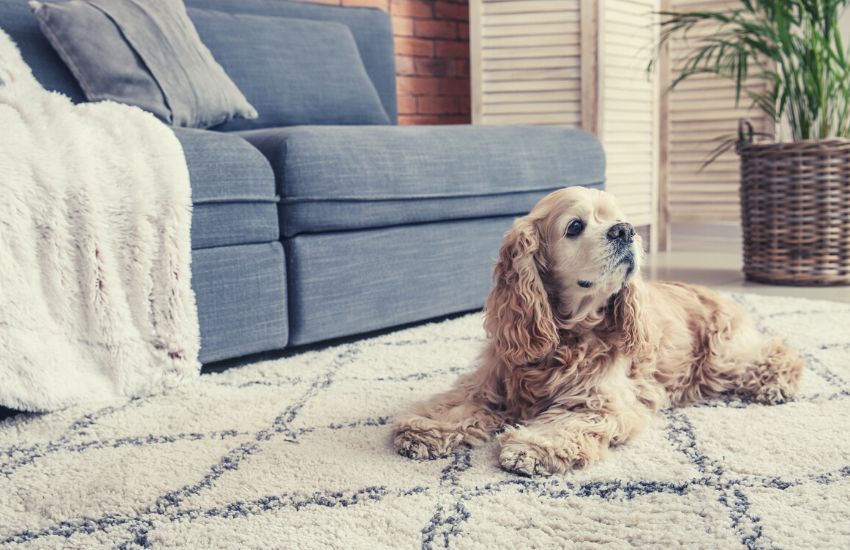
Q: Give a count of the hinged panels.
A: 3